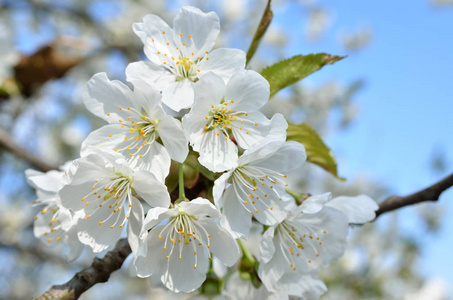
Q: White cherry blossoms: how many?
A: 8